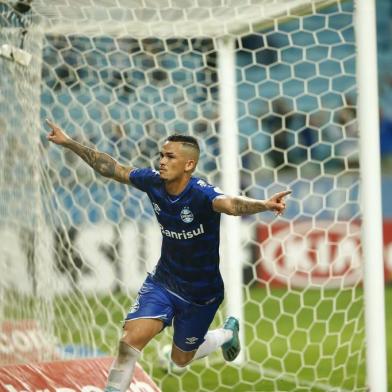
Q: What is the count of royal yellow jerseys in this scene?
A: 0